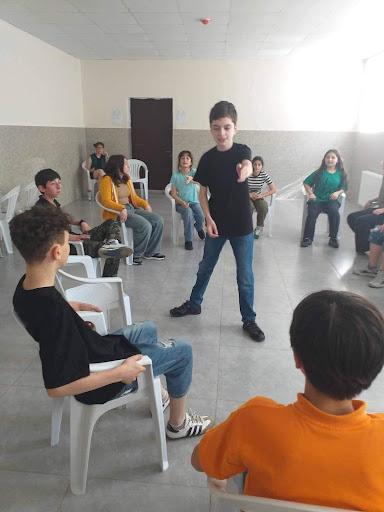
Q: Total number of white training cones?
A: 0